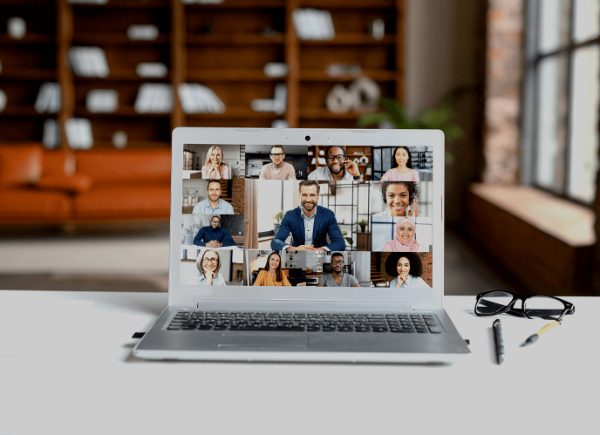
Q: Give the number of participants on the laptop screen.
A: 13